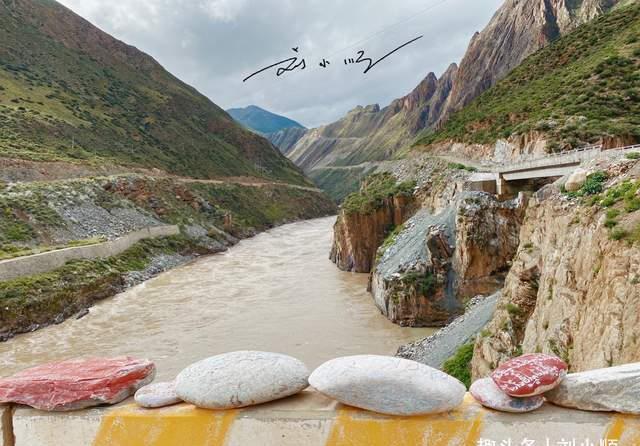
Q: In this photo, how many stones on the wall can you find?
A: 7